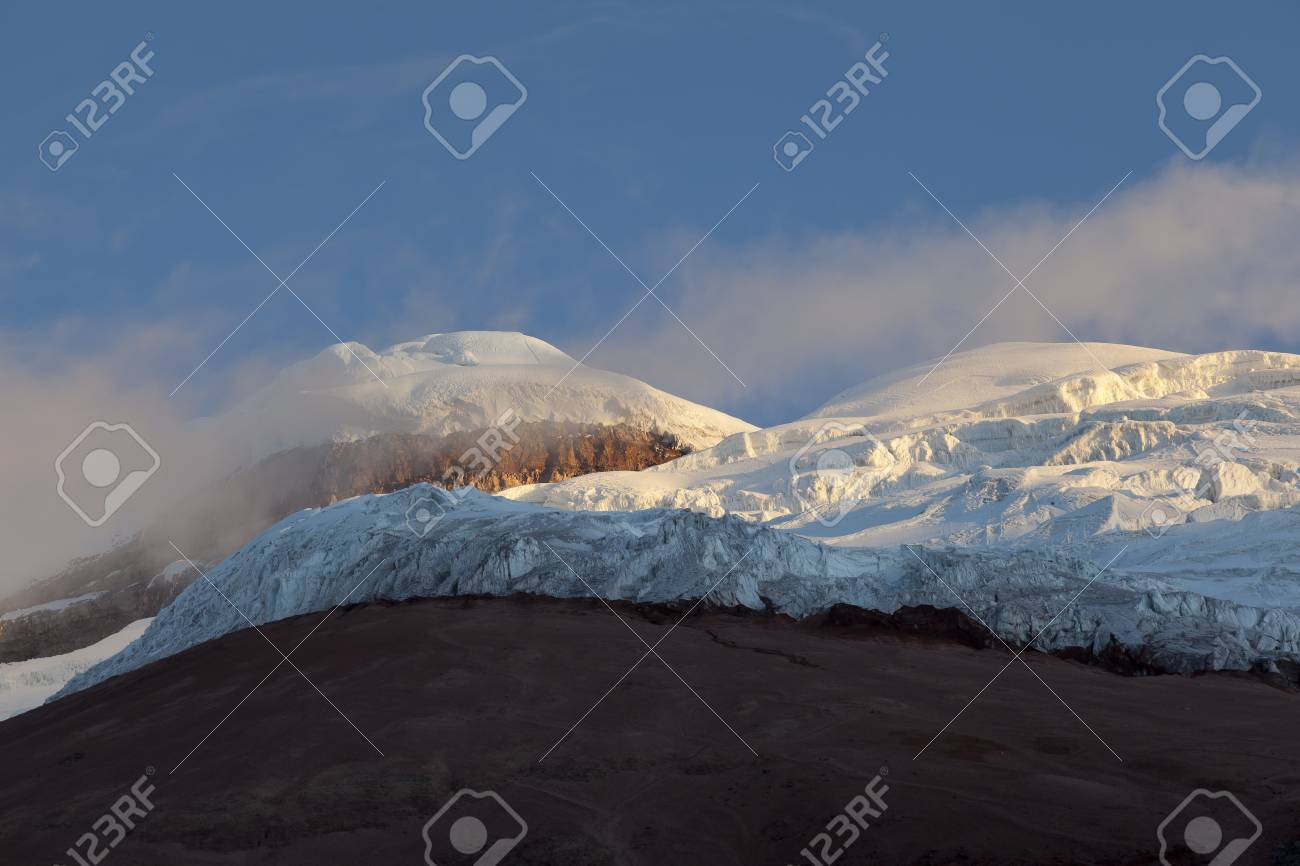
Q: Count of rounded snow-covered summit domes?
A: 2